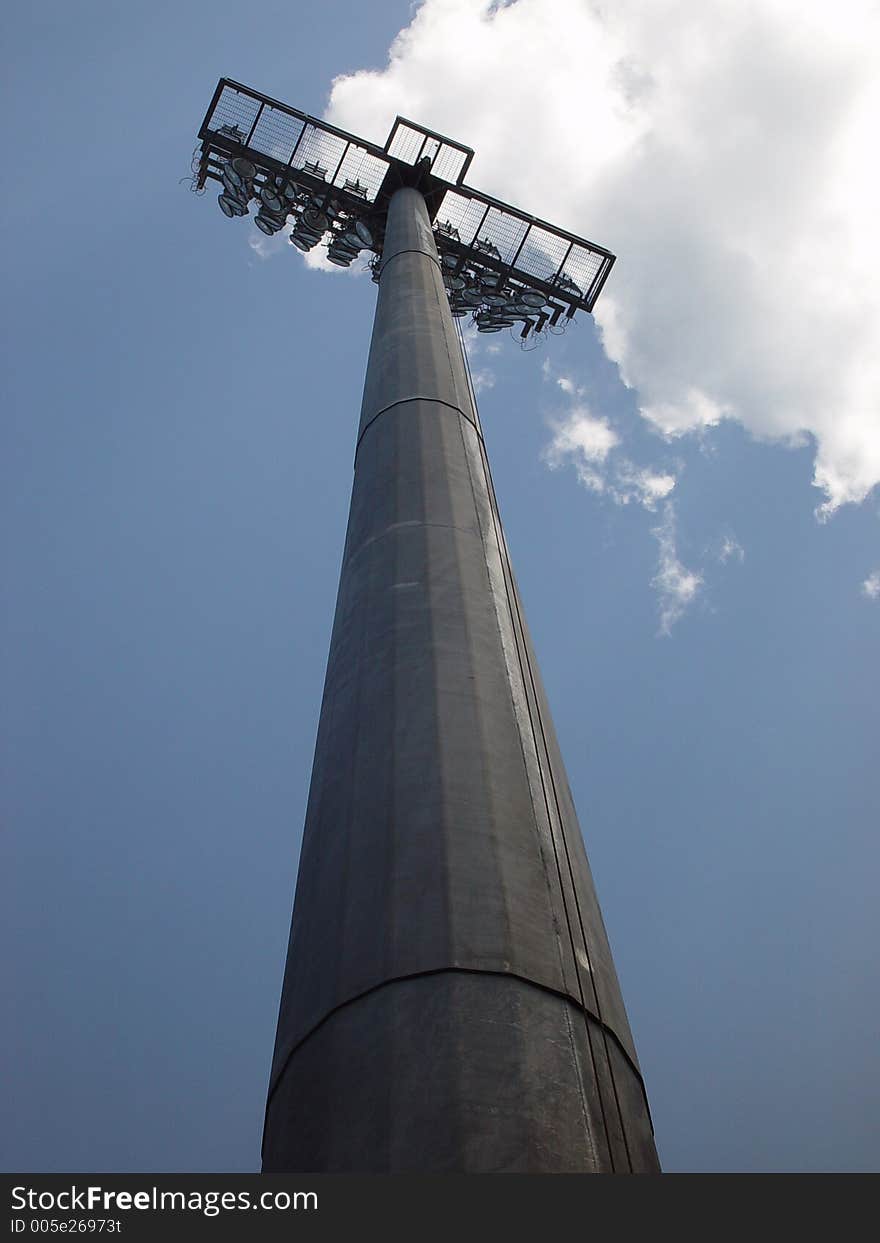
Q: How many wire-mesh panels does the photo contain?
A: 11